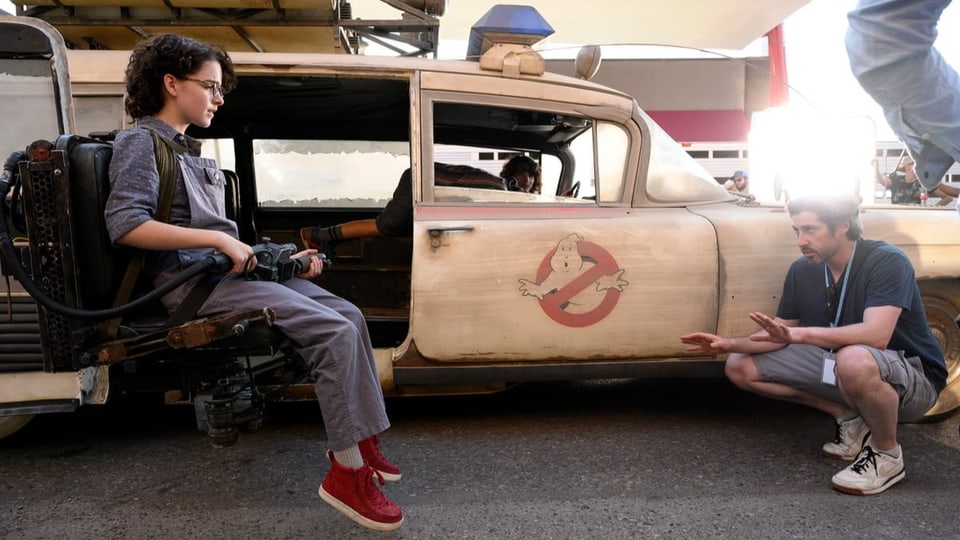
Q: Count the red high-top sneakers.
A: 2